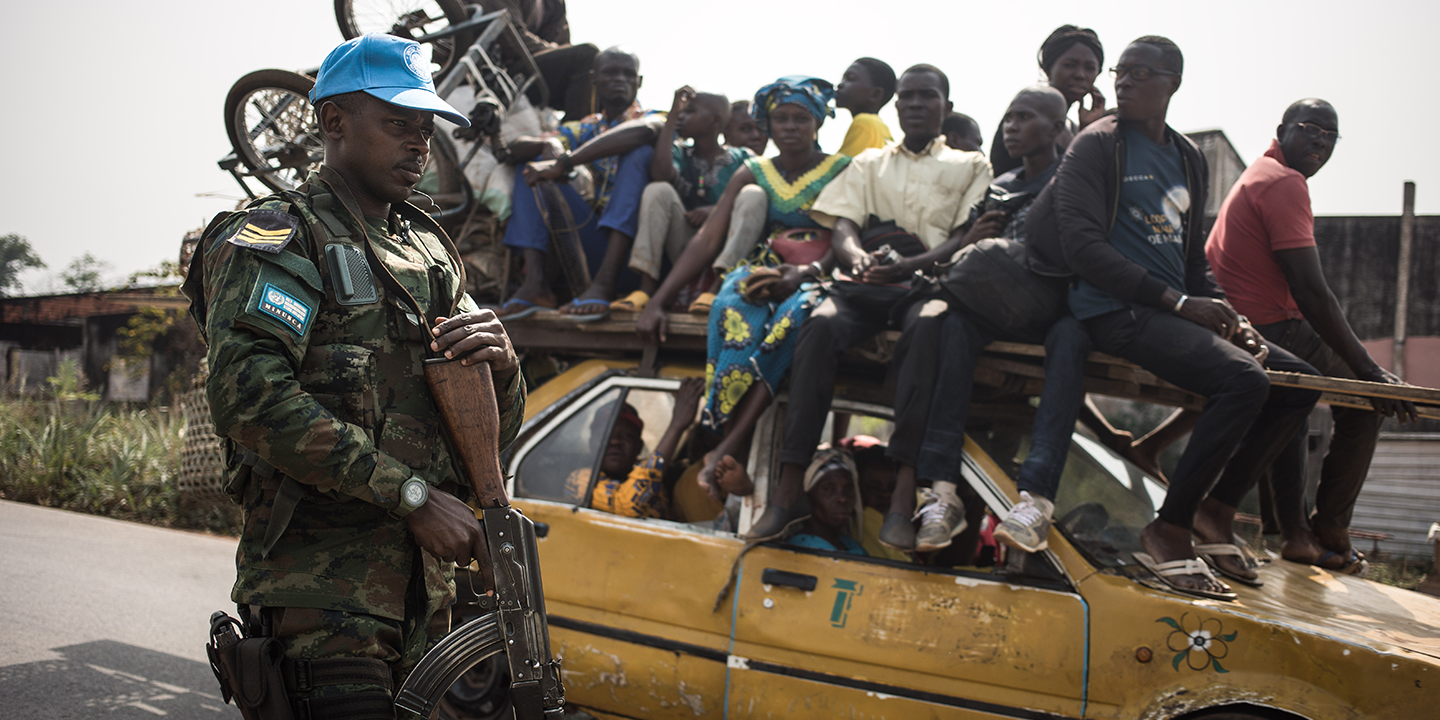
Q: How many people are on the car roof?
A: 12